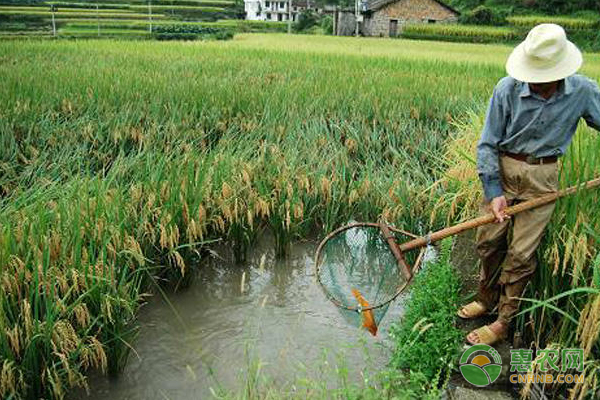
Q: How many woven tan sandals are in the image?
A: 2